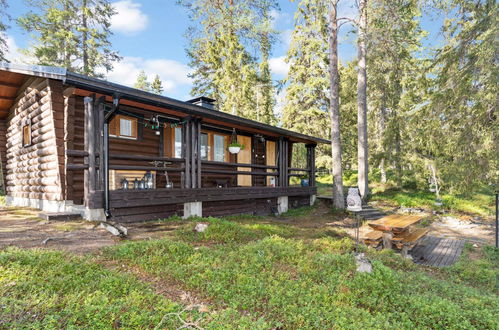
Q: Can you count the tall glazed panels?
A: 3